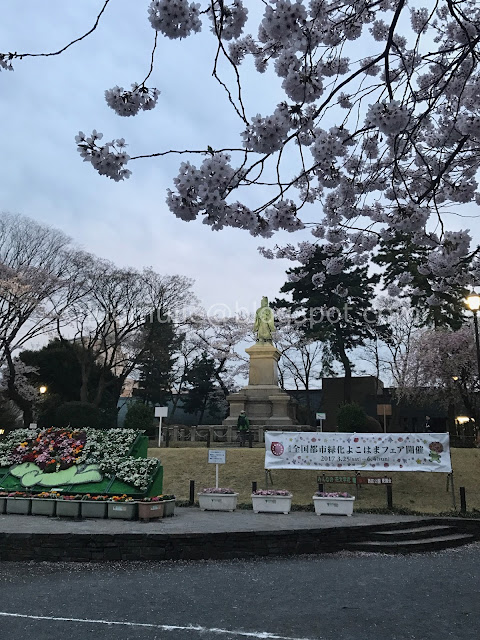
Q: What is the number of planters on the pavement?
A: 11